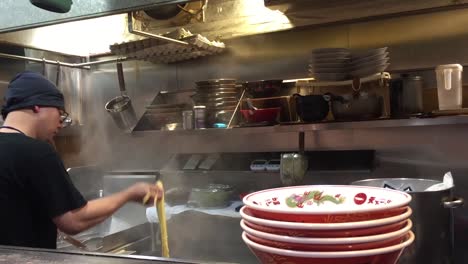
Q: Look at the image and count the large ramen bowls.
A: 4